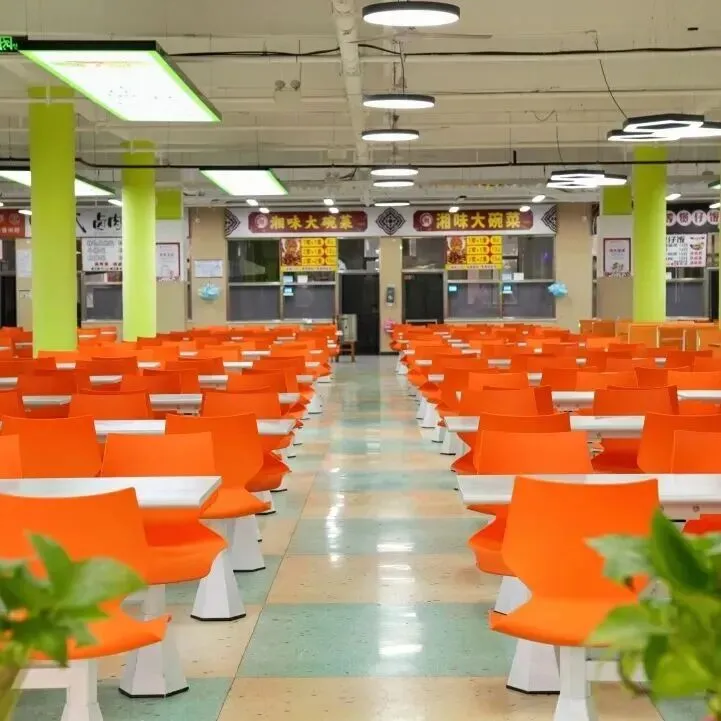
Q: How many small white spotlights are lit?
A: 12